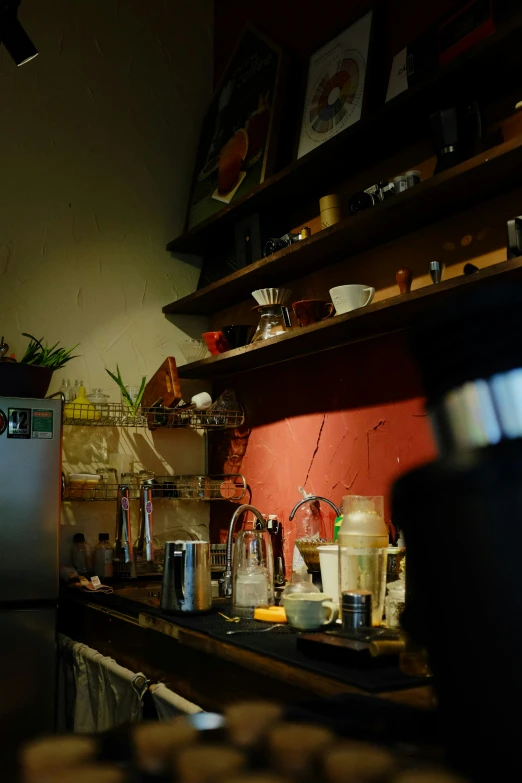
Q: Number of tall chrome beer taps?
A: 2